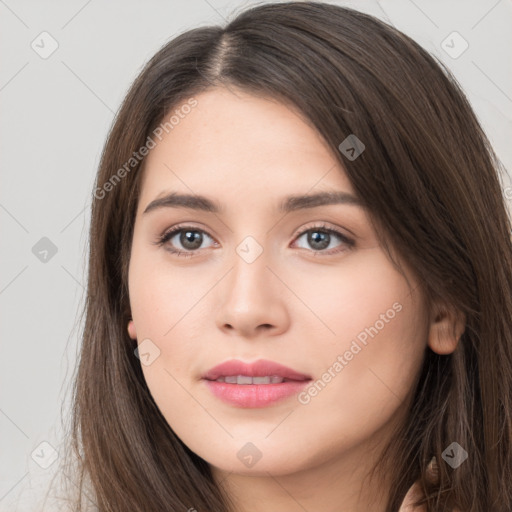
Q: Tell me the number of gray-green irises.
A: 2